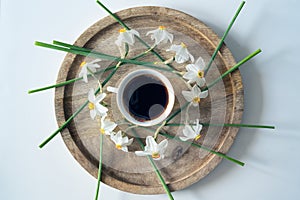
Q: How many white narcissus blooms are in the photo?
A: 11